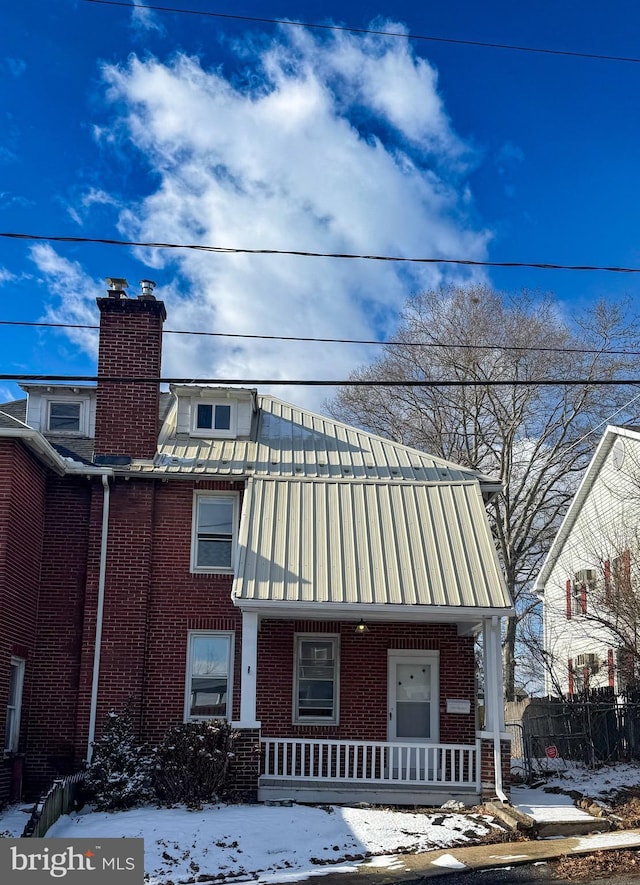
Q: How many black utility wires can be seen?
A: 4